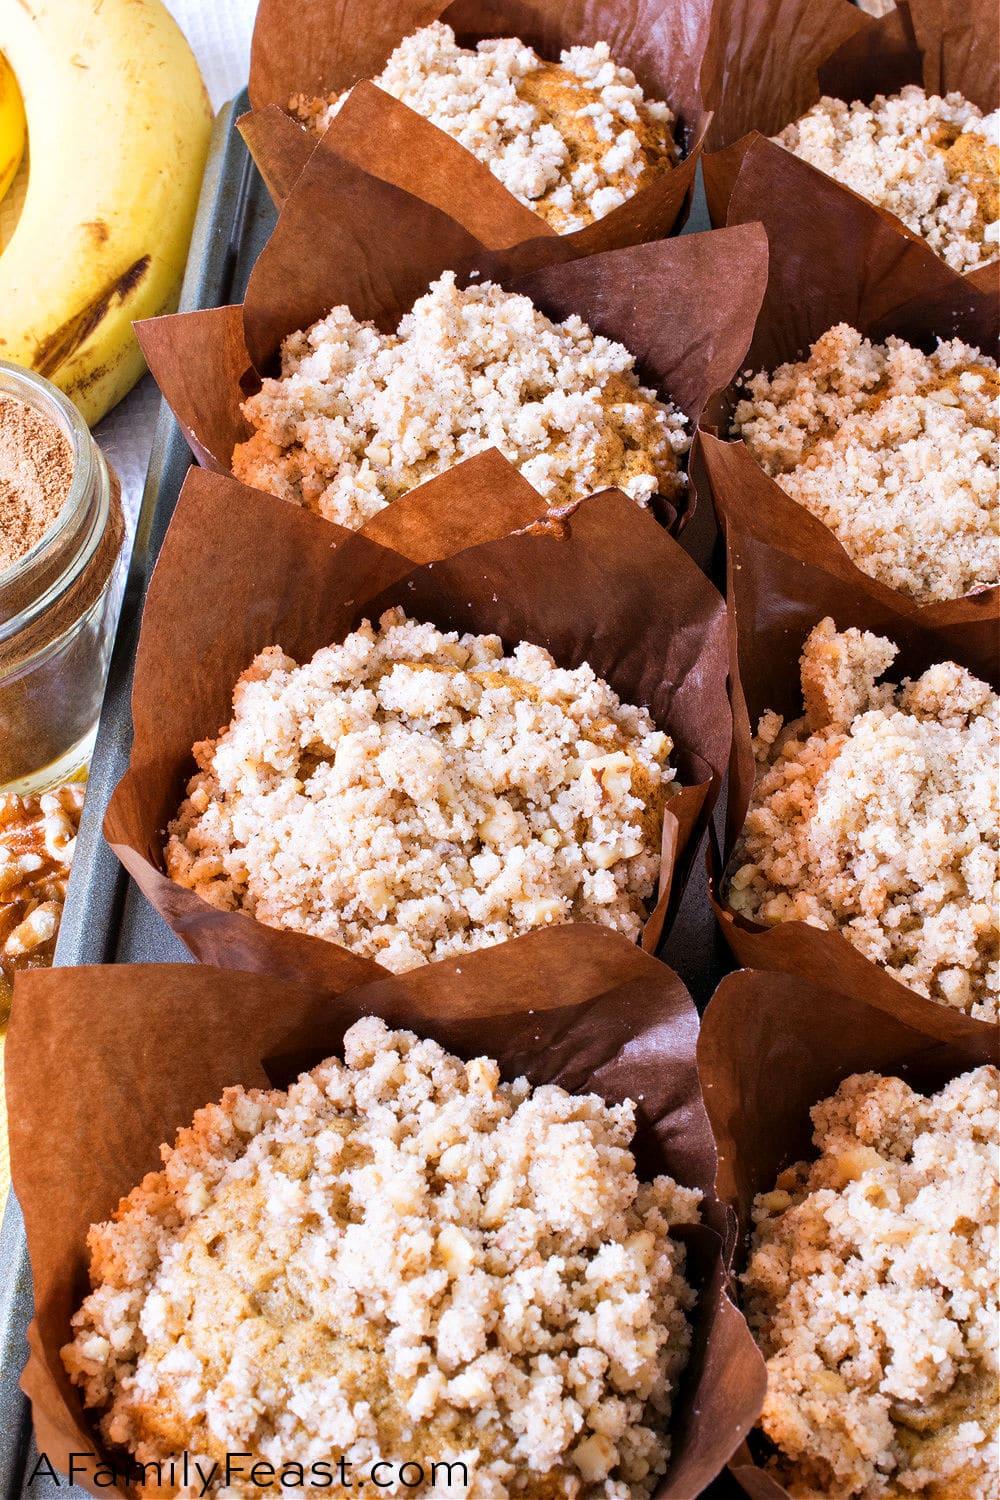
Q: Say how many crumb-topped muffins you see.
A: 8